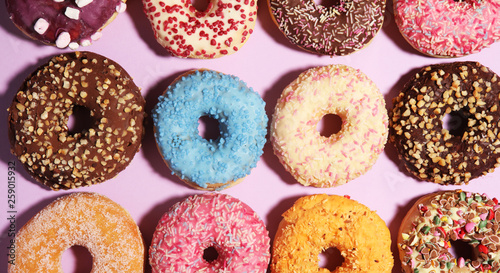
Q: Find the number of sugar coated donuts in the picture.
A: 1